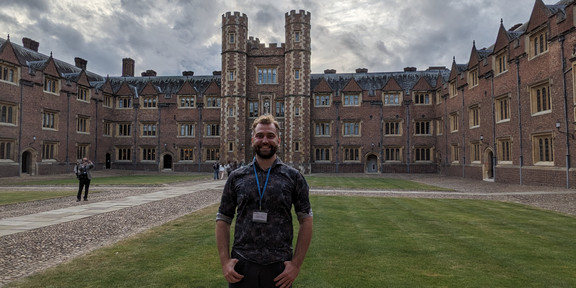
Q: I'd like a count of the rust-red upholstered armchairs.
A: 0